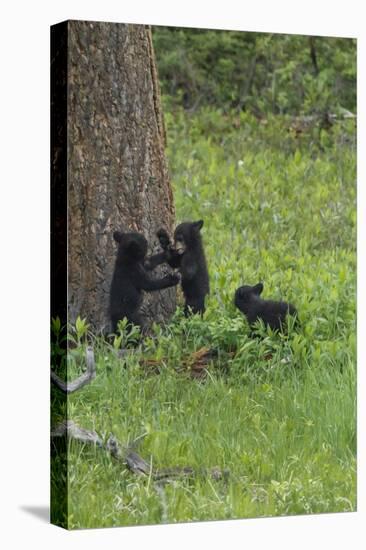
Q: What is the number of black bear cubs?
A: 3